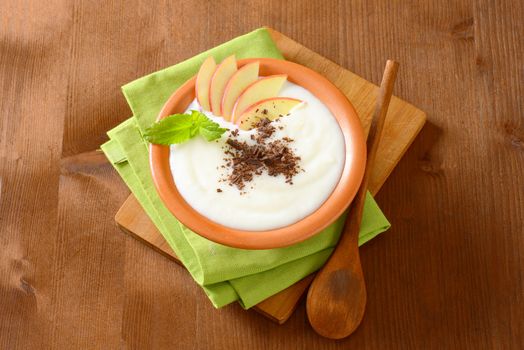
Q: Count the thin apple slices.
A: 5